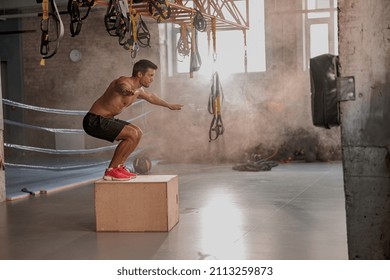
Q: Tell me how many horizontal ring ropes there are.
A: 4